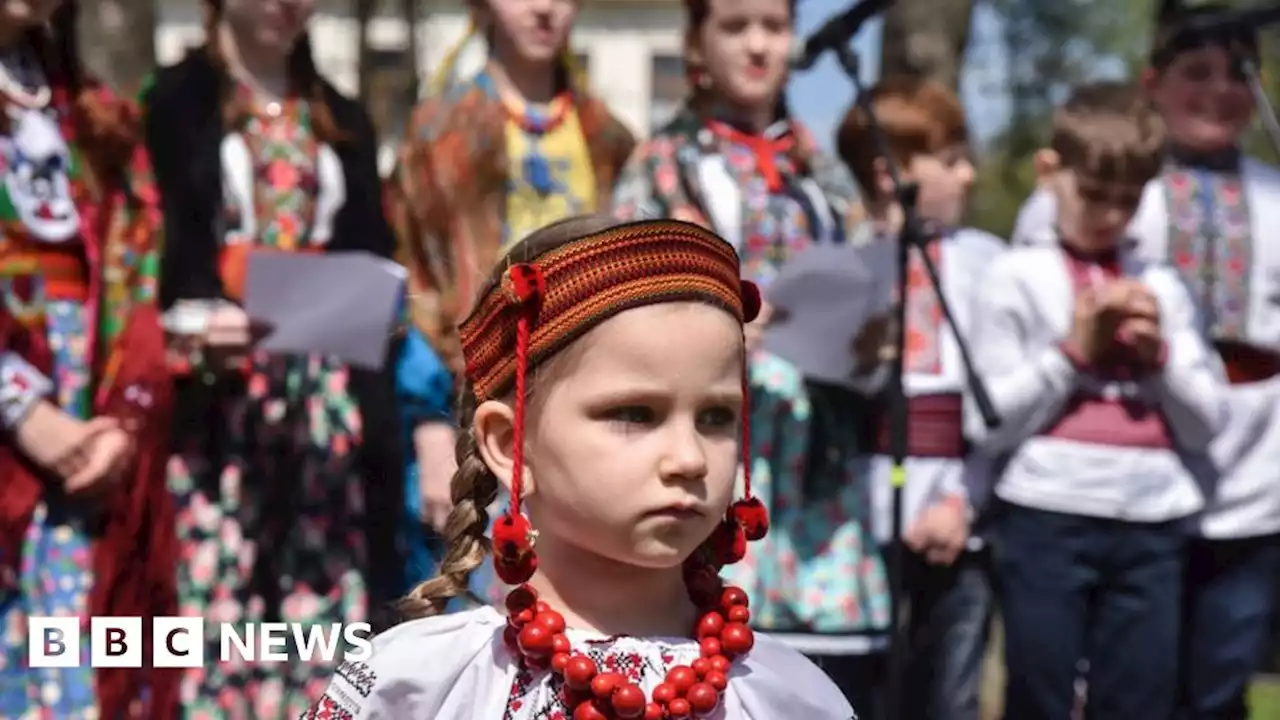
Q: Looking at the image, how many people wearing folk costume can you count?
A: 8